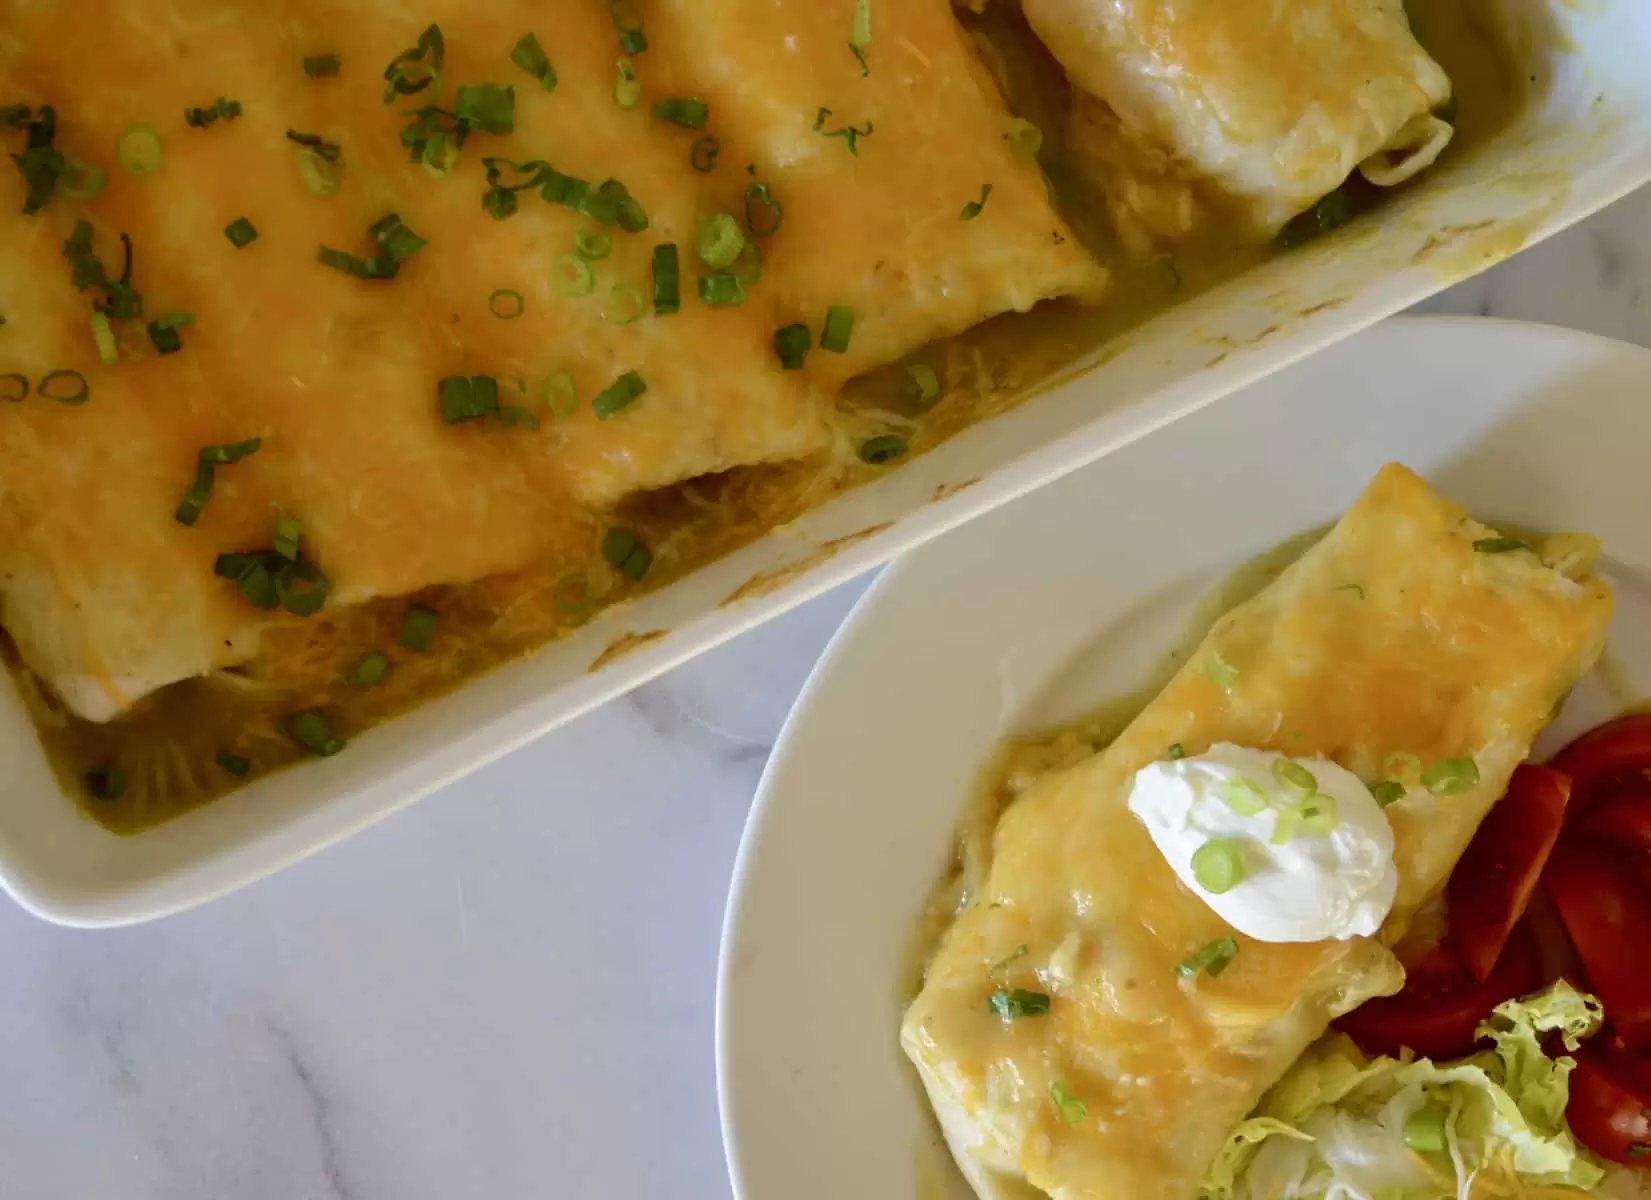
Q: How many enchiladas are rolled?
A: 6